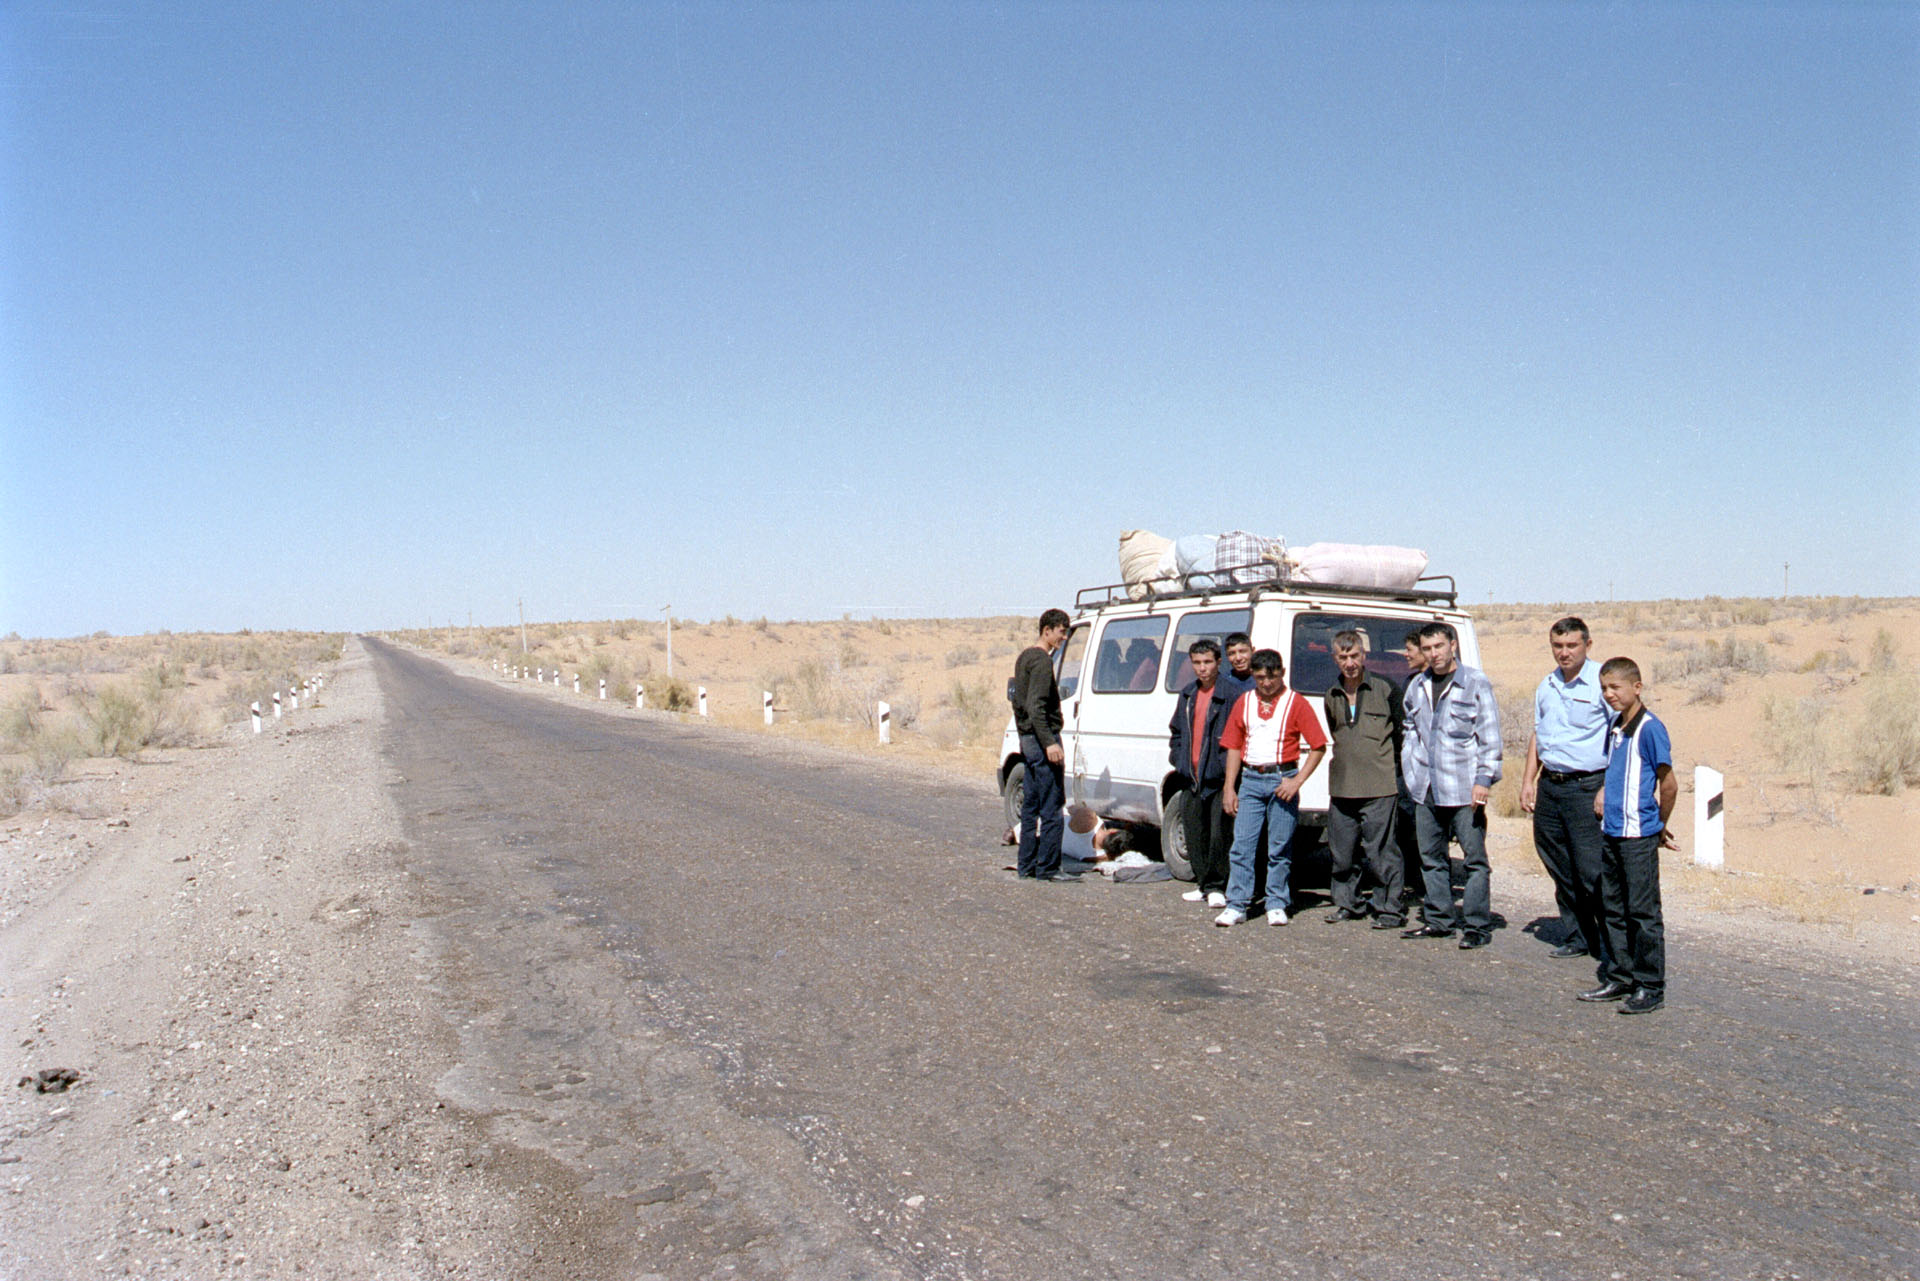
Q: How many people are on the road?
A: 10